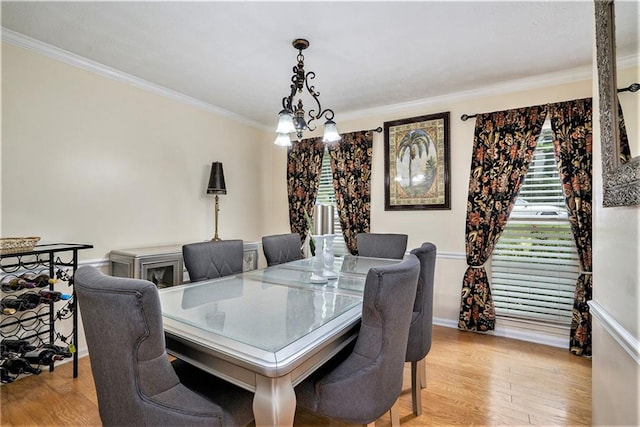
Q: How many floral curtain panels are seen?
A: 4